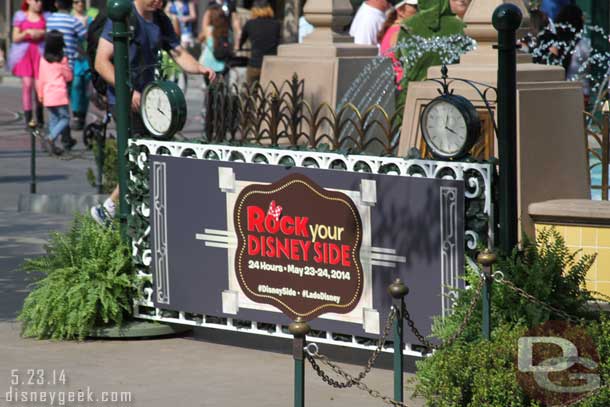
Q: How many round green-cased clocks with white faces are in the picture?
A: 2